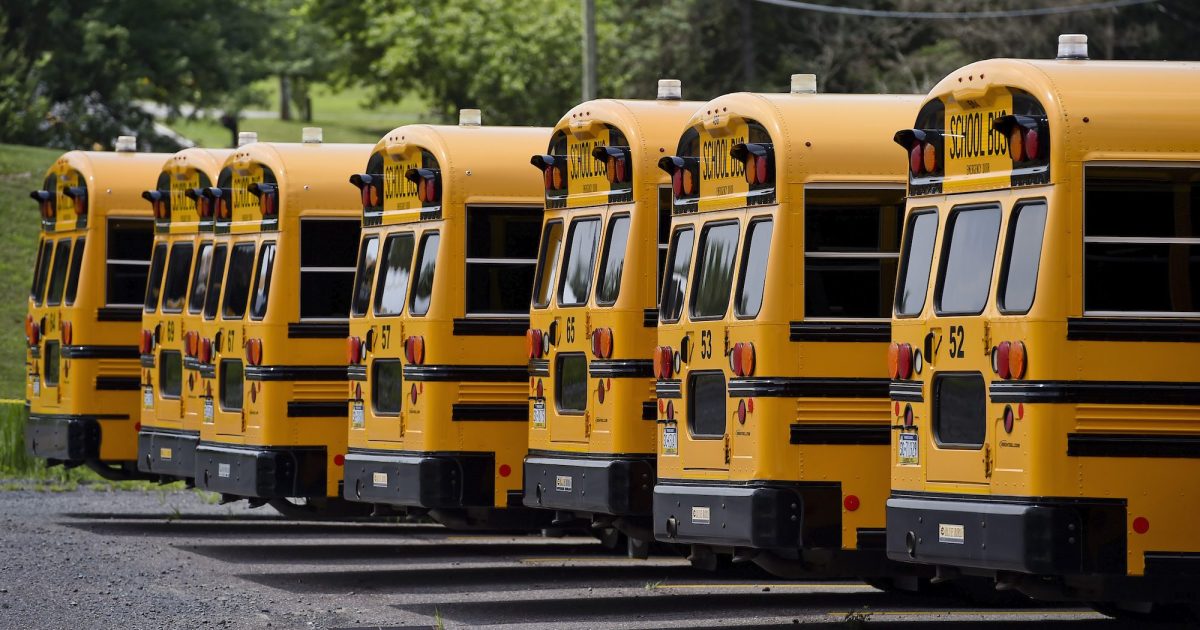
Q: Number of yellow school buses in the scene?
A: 7